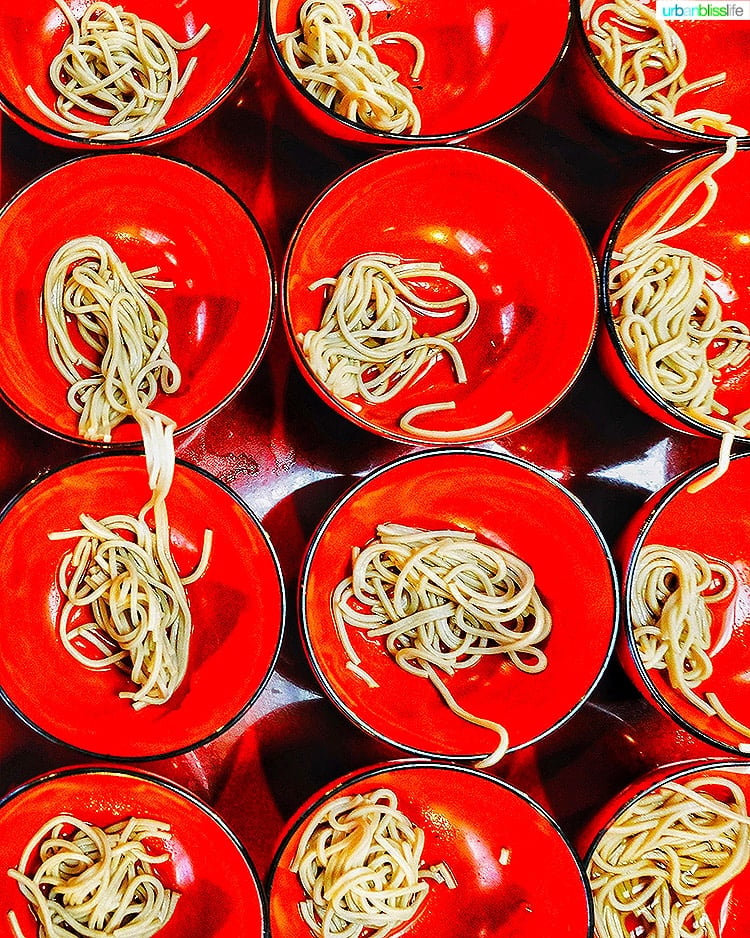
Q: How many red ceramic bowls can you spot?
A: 12